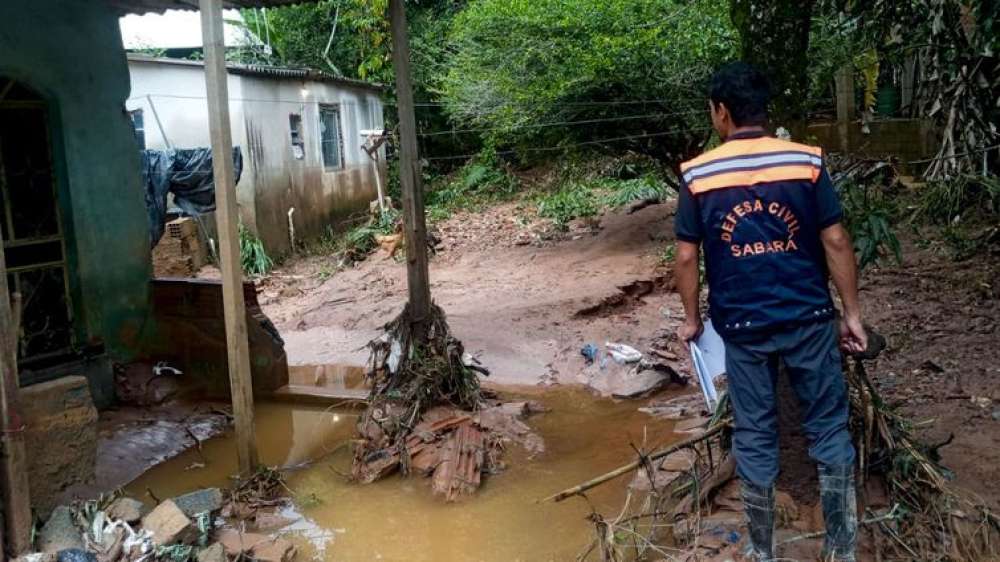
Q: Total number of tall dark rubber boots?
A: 2